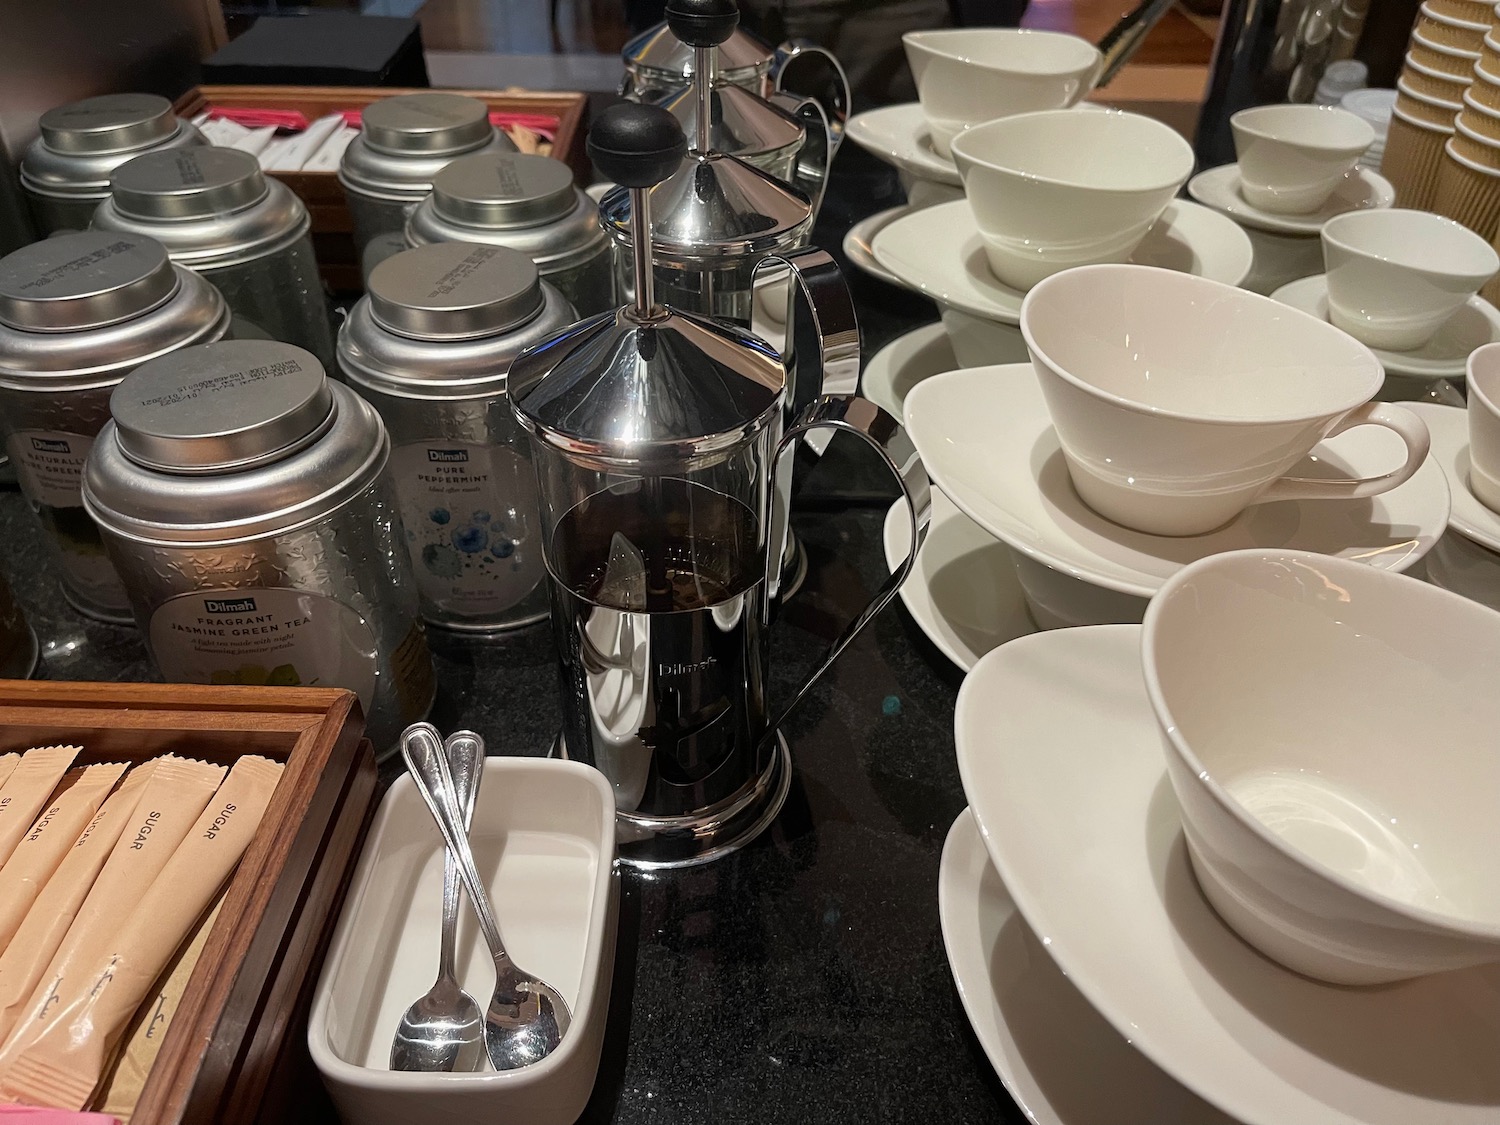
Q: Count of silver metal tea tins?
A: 7